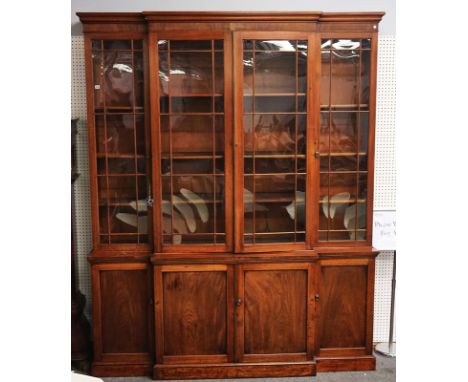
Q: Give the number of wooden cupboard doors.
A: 4